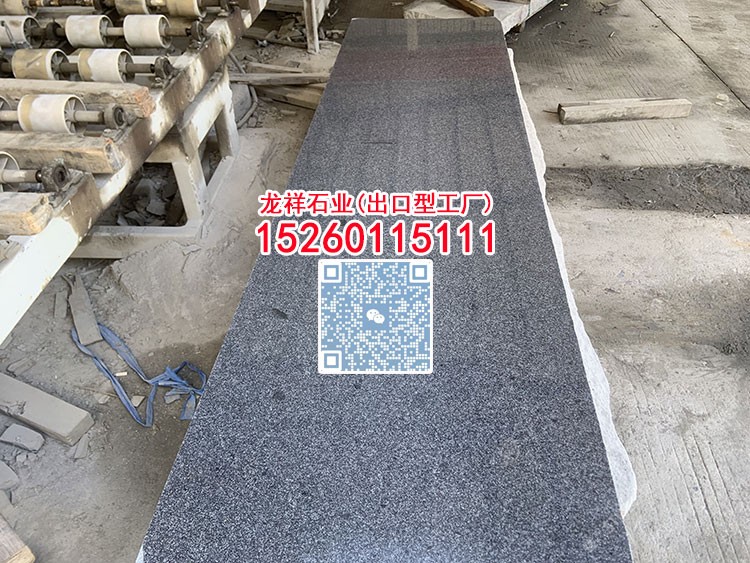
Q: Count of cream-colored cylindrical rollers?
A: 11